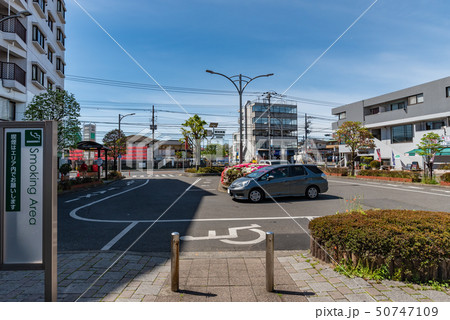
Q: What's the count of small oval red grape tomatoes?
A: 0